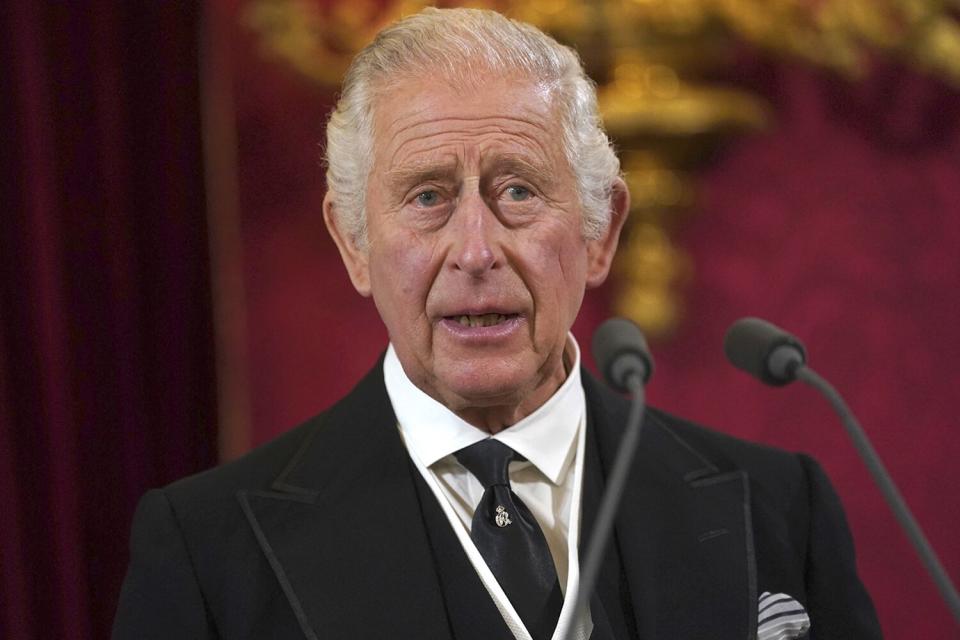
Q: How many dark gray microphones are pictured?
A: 2